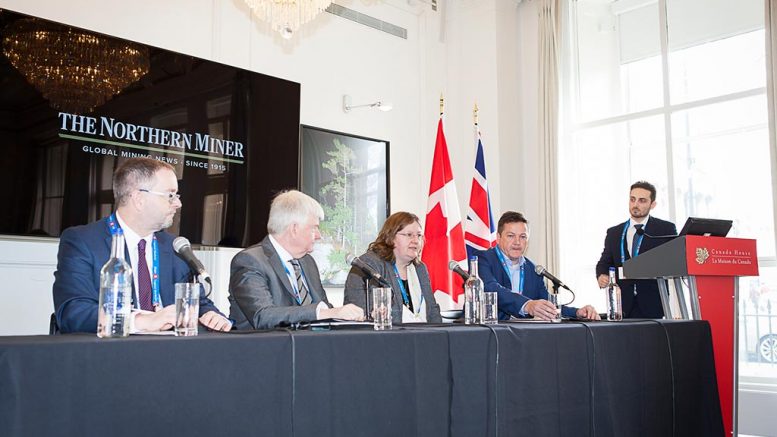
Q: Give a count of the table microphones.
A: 4